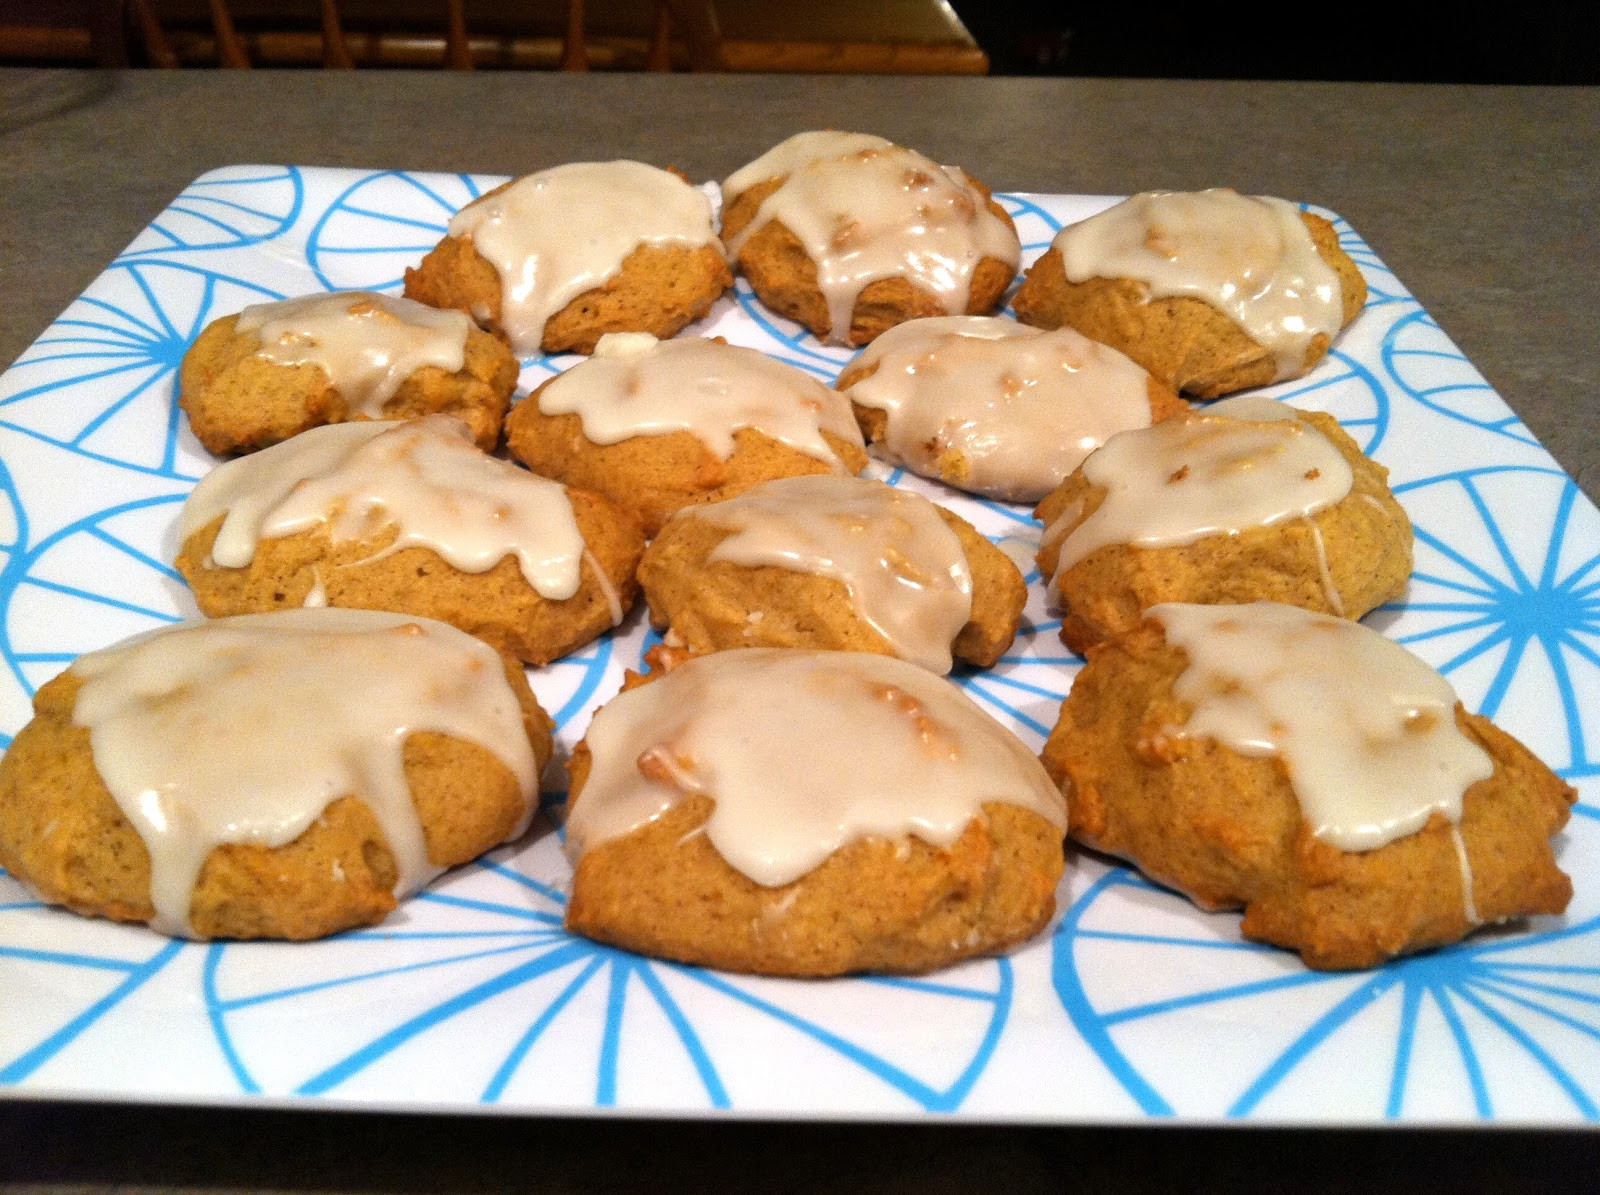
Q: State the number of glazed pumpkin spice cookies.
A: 12